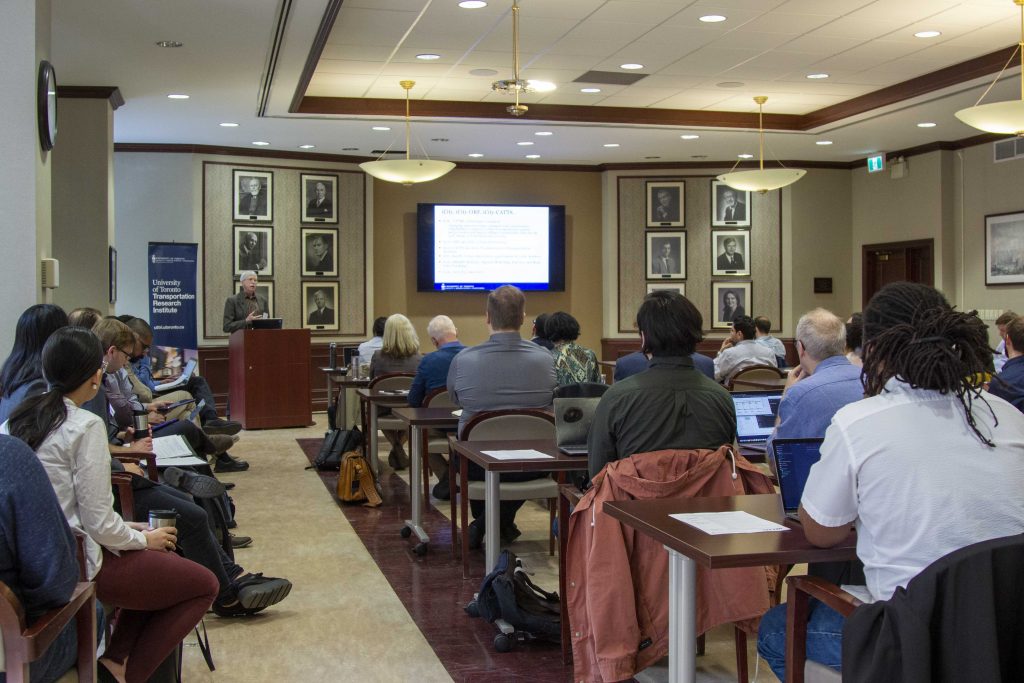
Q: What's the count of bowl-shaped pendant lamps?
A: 3